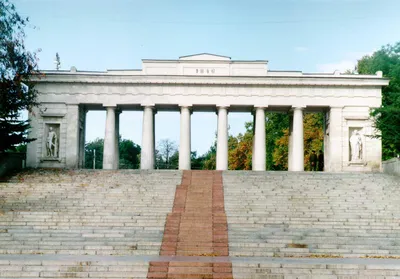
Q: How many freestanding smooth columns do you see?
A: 6